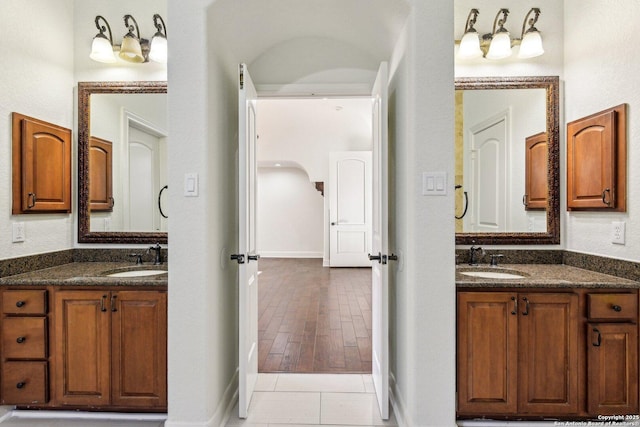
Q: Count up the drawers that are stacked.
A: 3